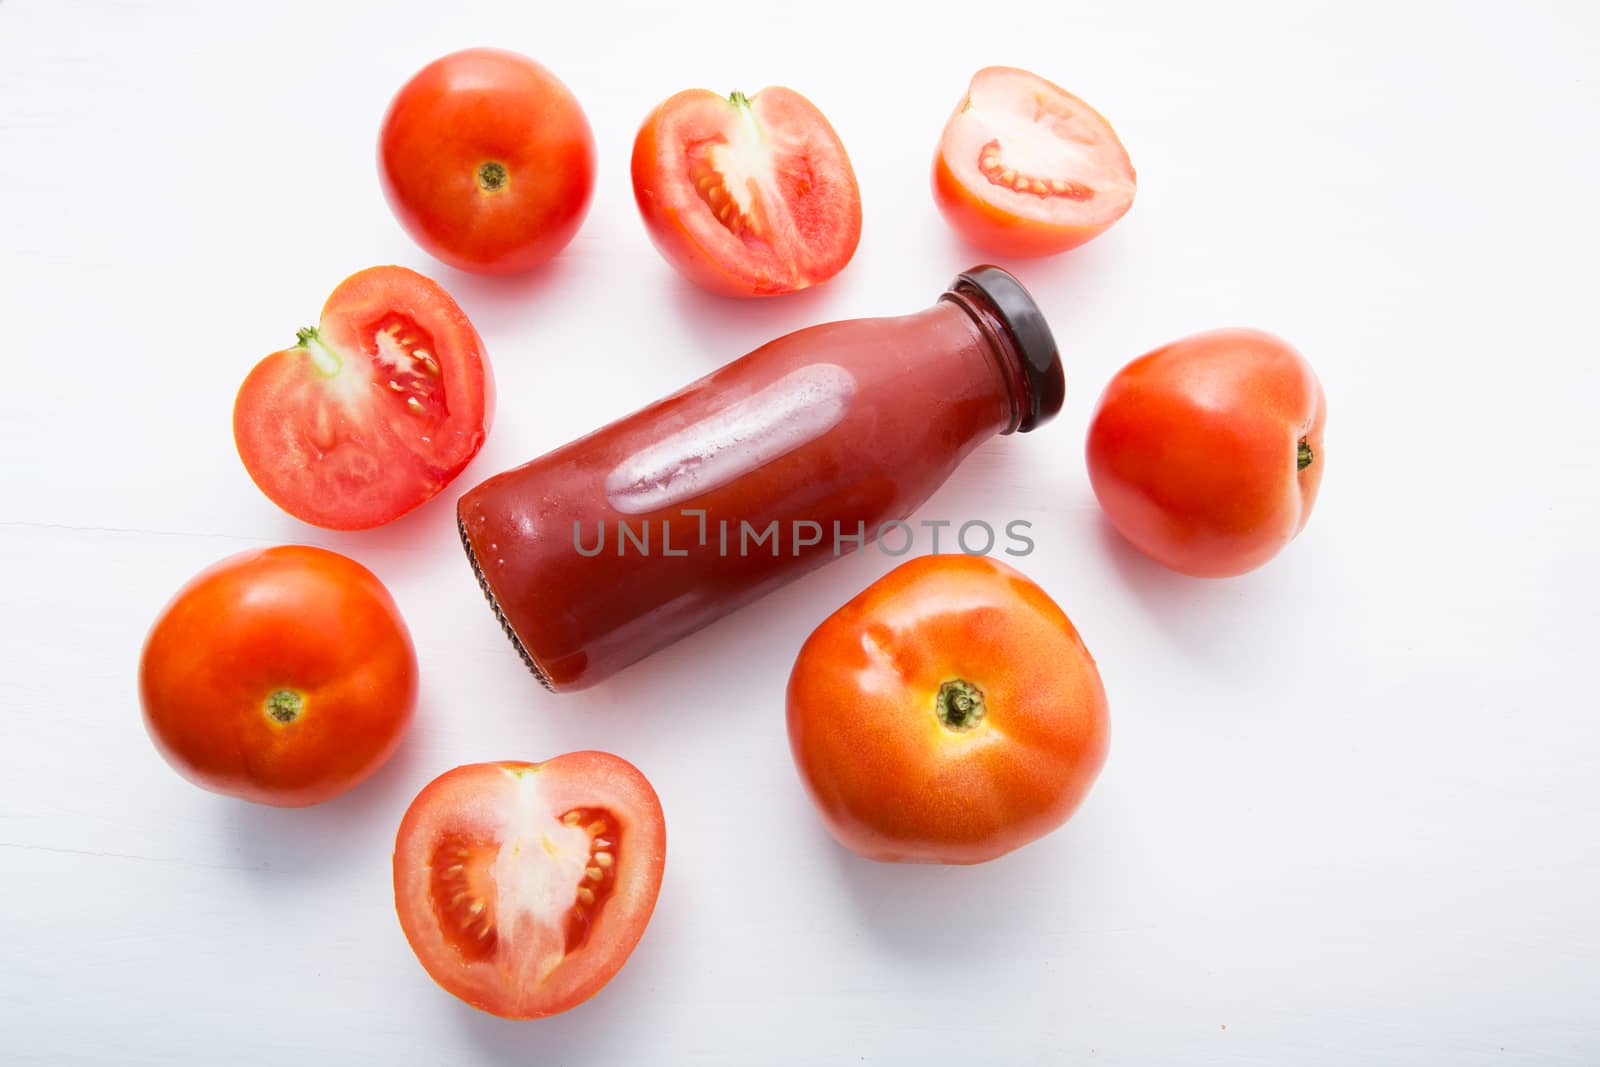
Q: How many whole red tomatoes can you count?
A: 4